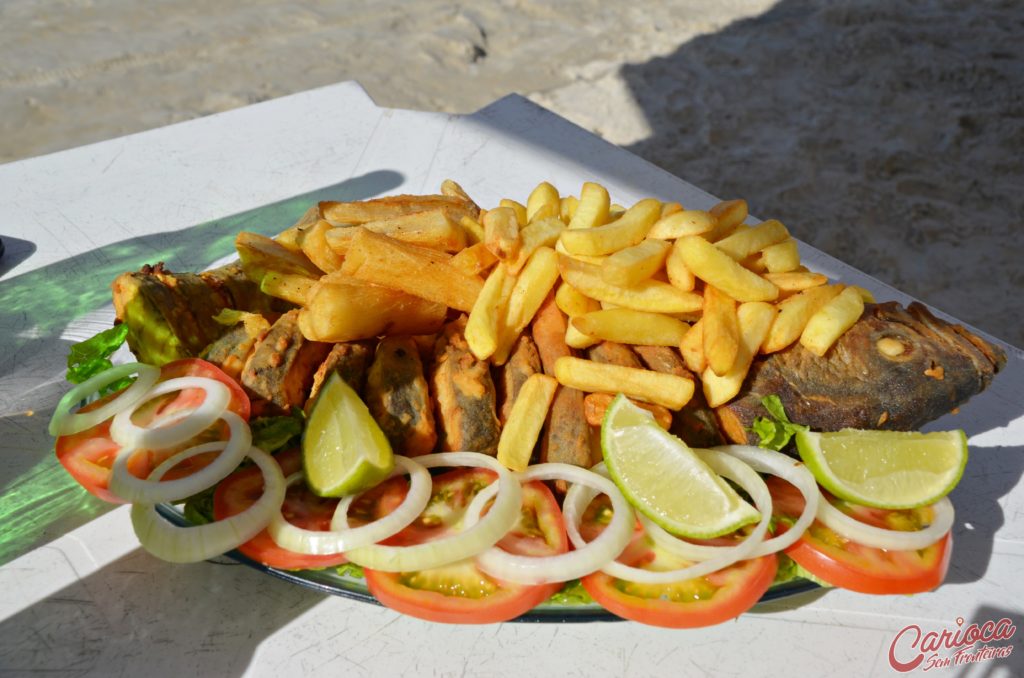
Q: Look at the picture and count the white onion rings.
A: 10